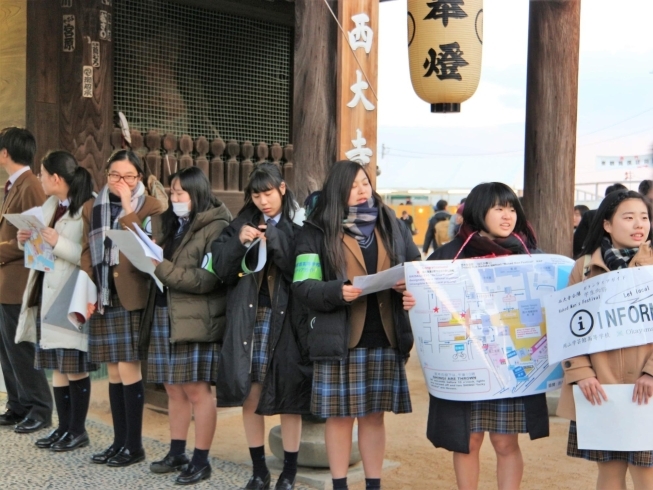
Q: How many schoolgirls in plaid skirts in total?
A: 7